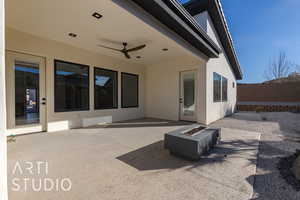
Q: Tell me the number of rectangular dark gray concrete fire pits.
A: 1